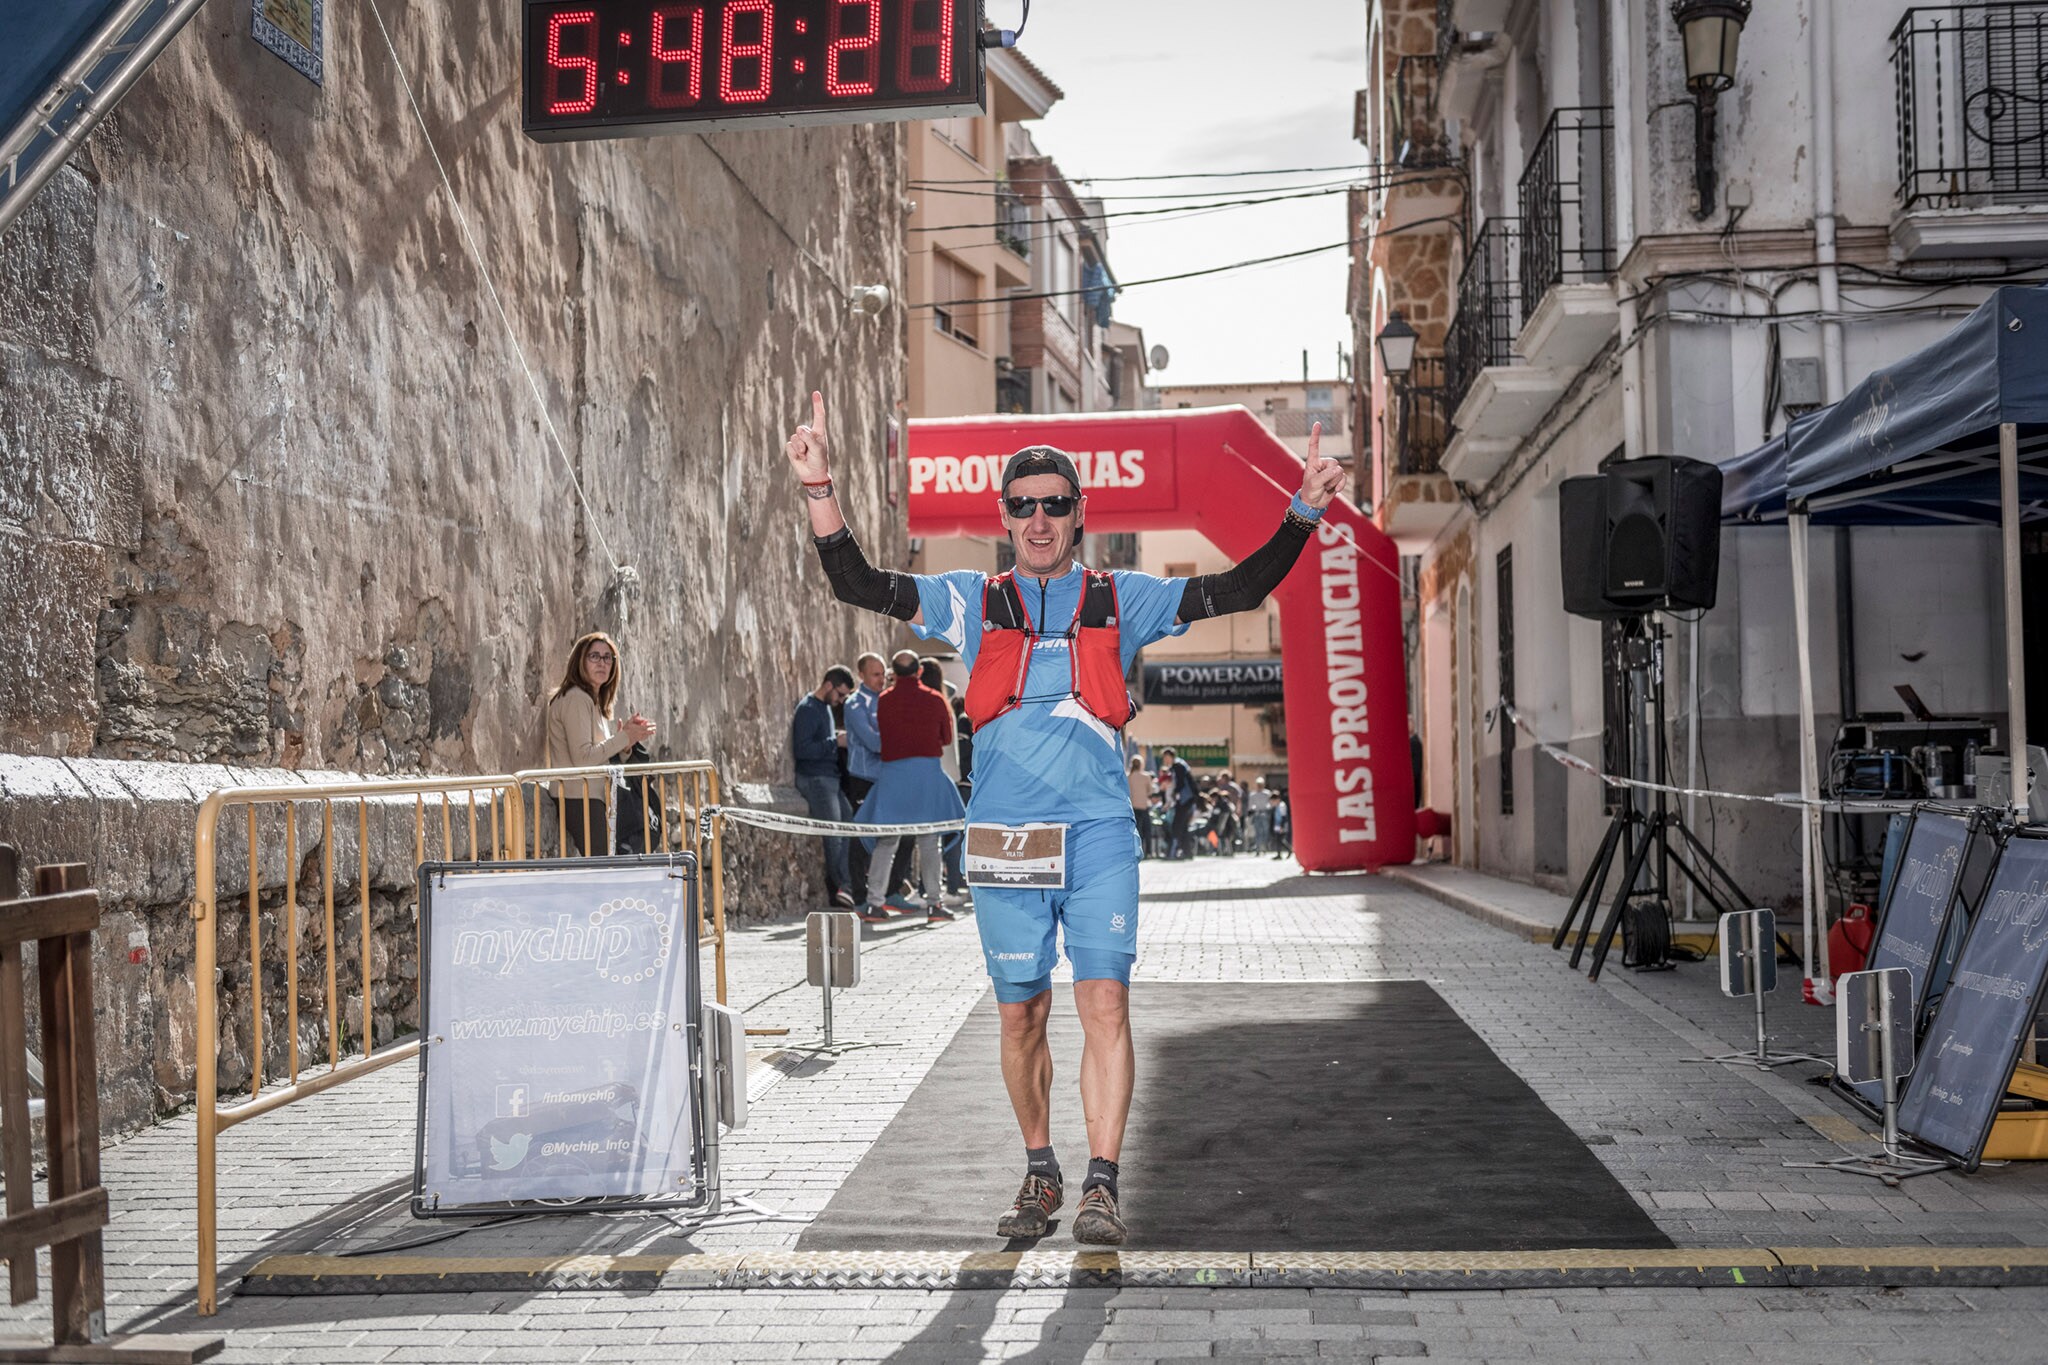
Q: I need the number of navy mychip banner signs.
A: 2